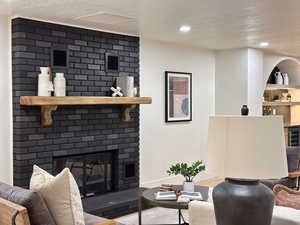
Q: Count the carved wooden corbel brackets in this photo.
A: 2